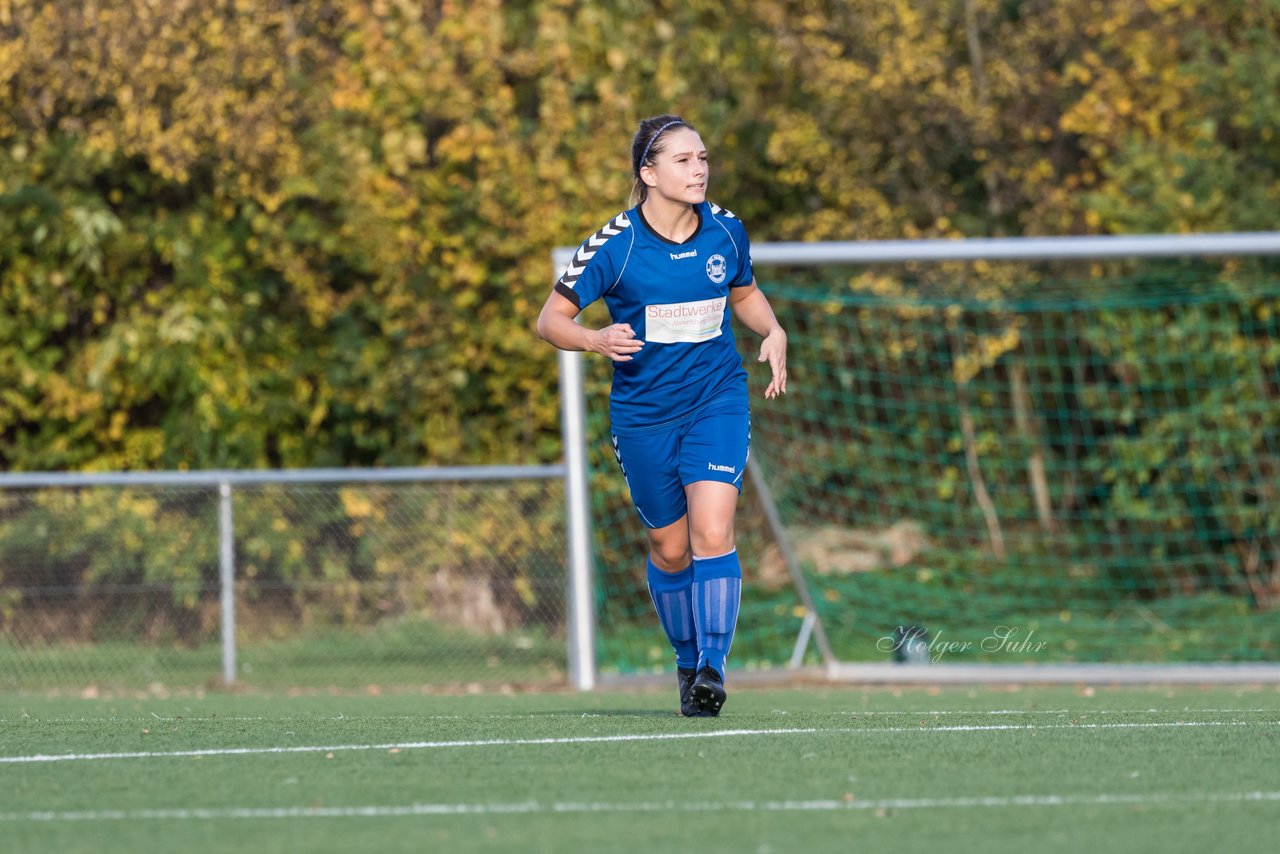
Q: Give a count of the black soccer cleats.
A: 2